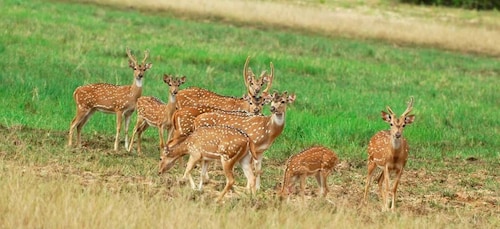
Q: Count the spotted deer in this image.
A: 8